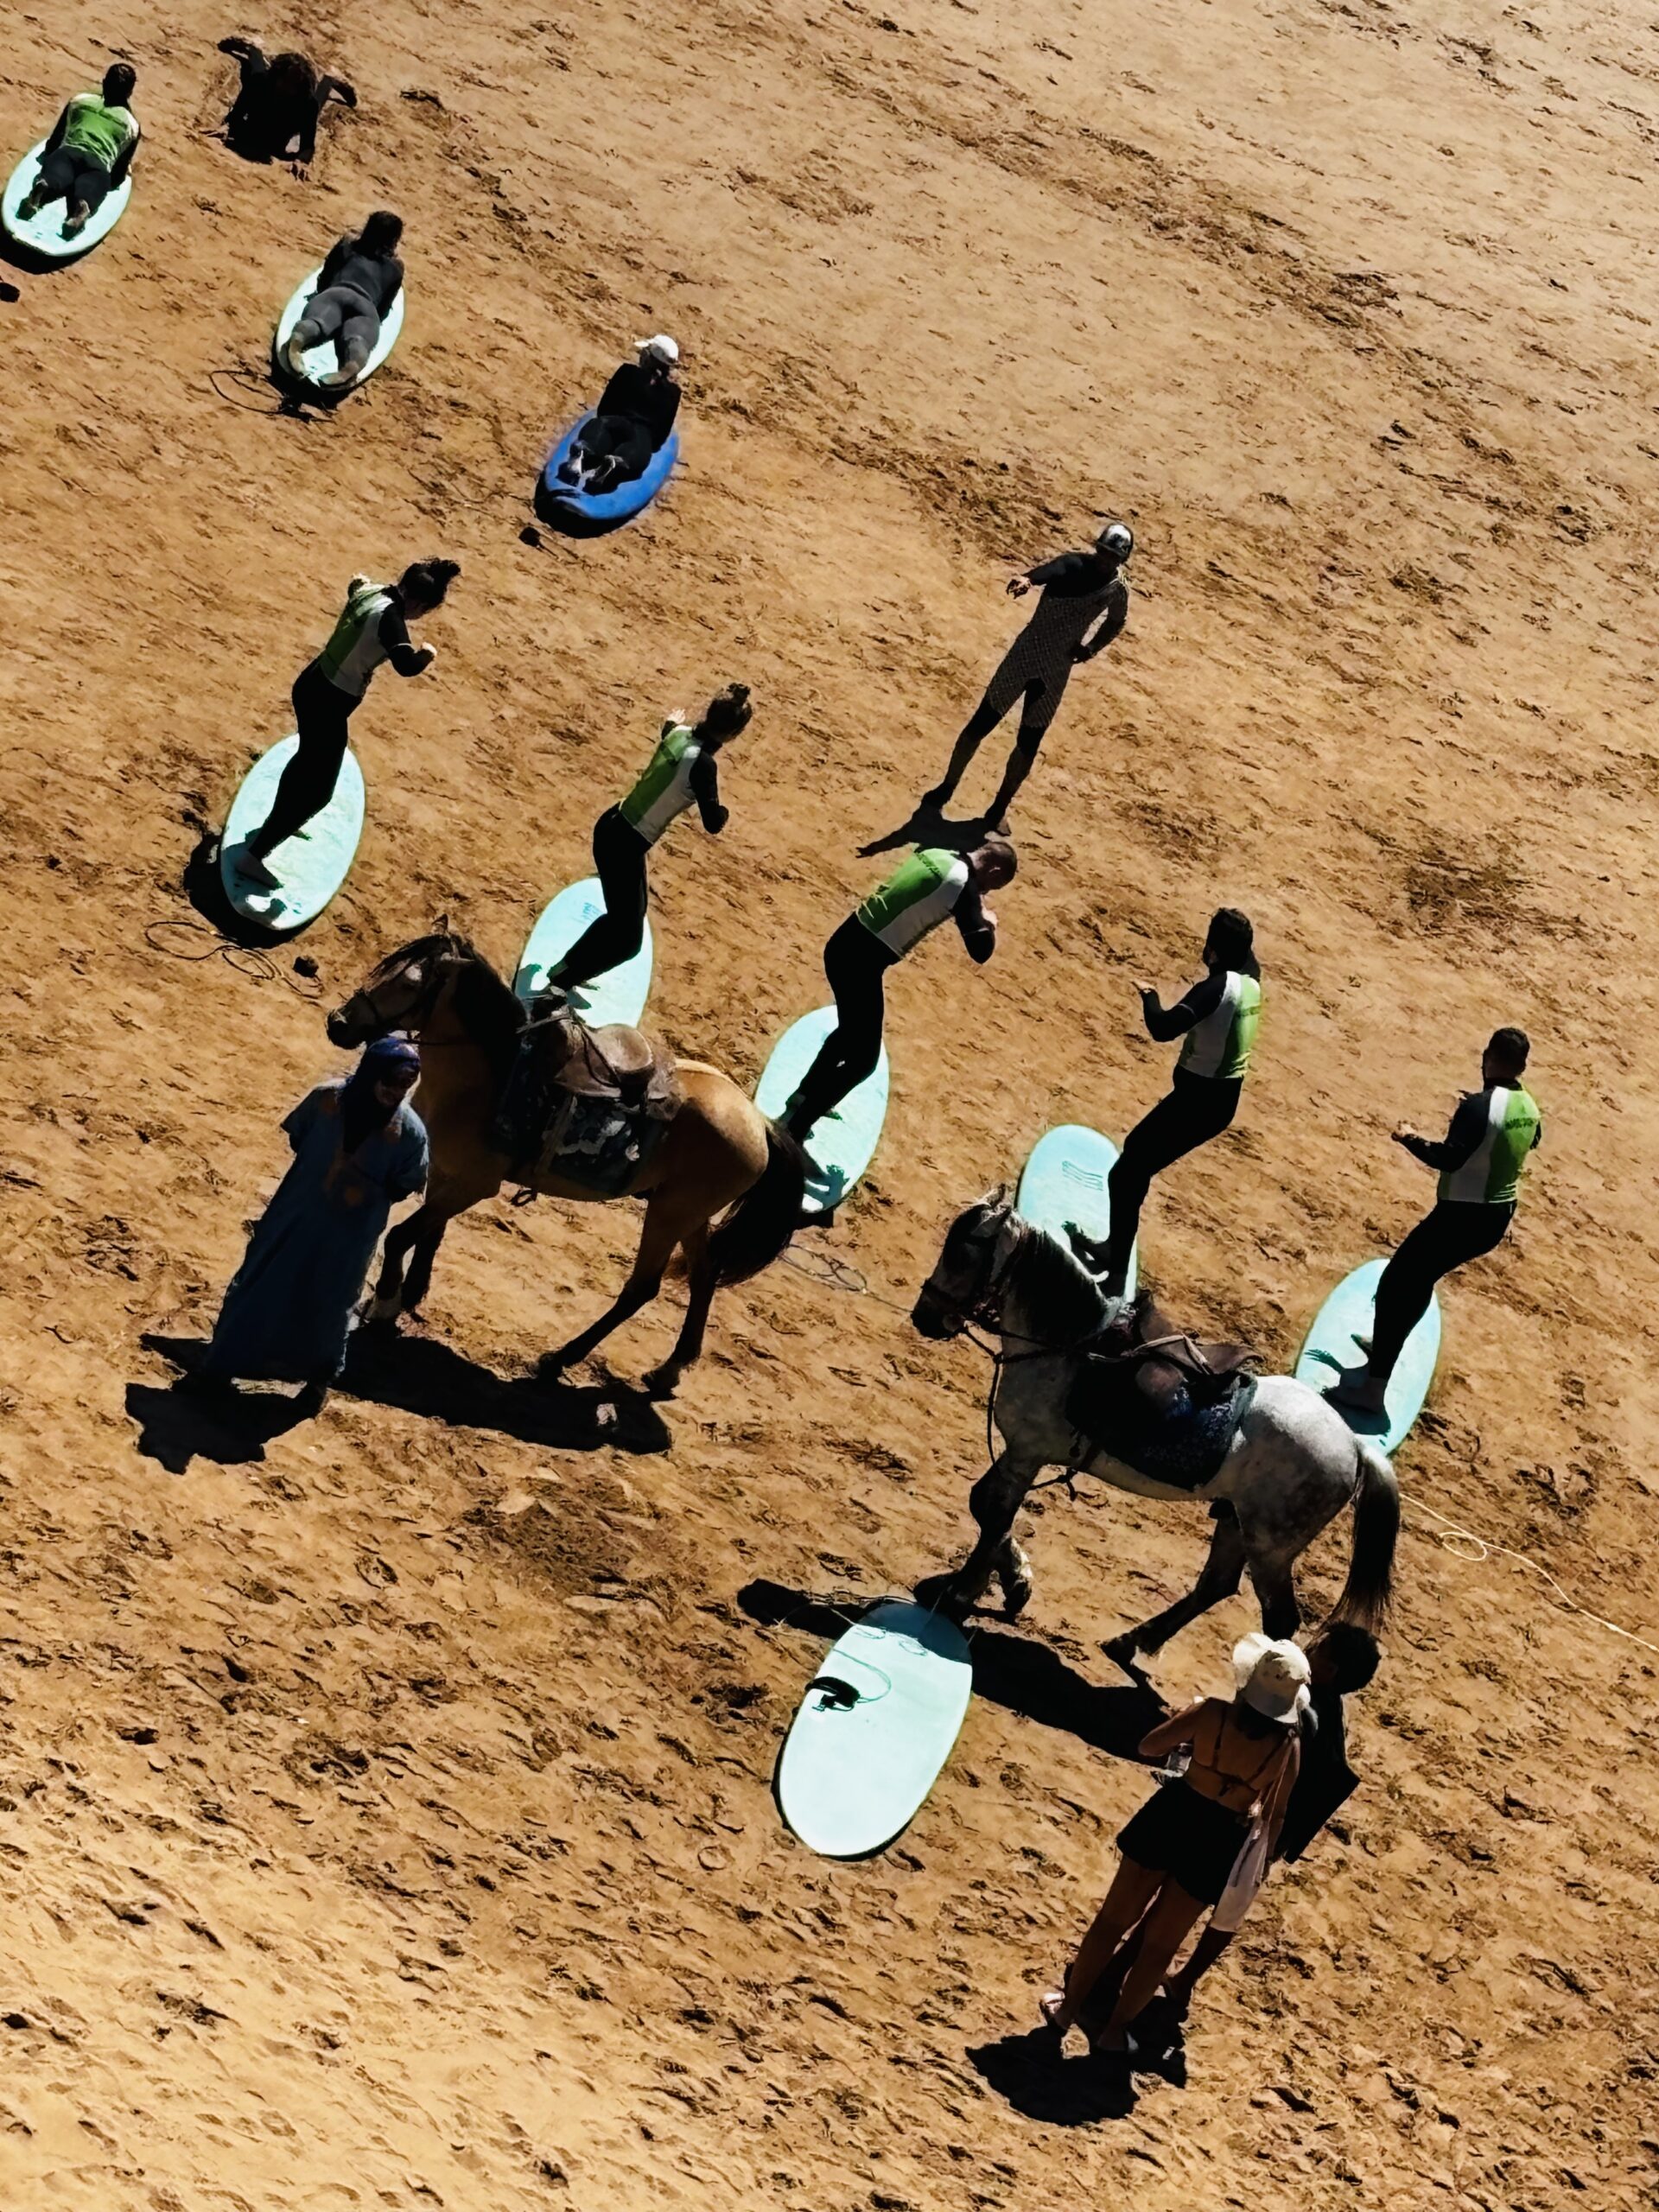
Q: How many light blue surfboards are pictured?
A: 8